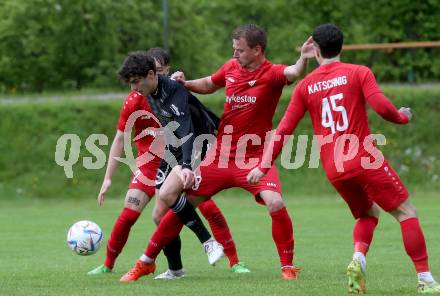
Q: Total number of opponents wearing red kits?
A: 3